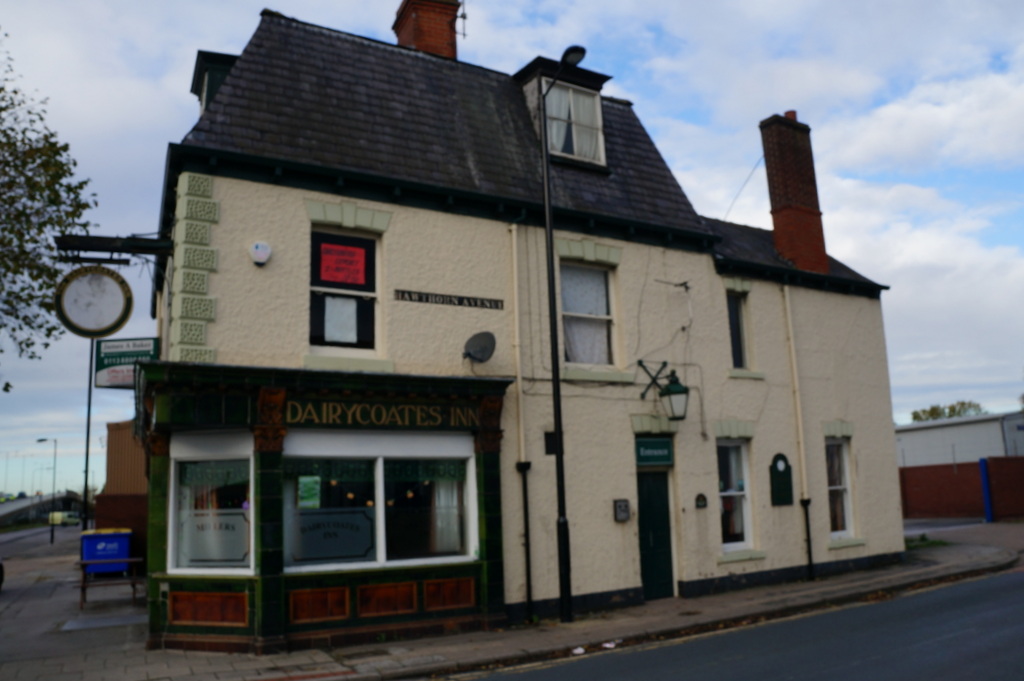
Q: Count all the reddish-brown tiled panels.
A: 4